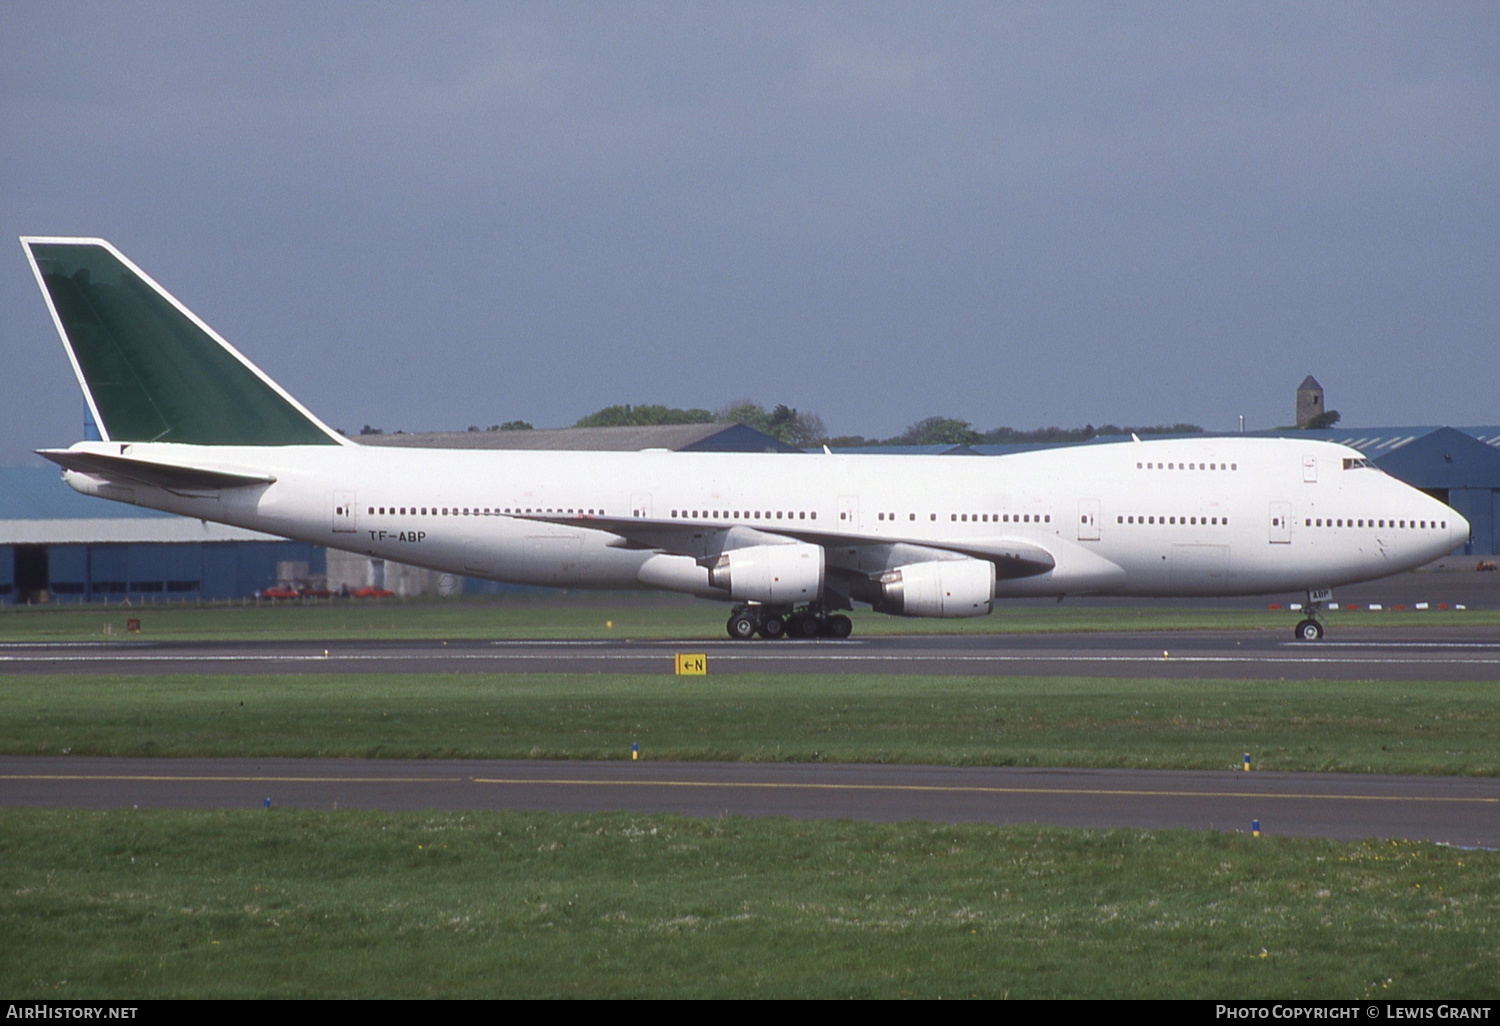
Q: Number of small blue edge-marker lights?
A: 4